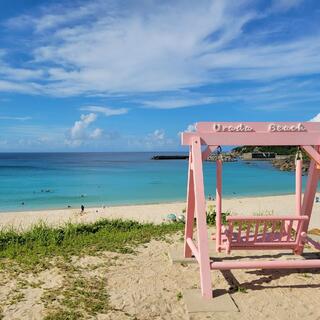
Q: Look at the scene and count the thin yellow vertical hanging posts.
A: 0